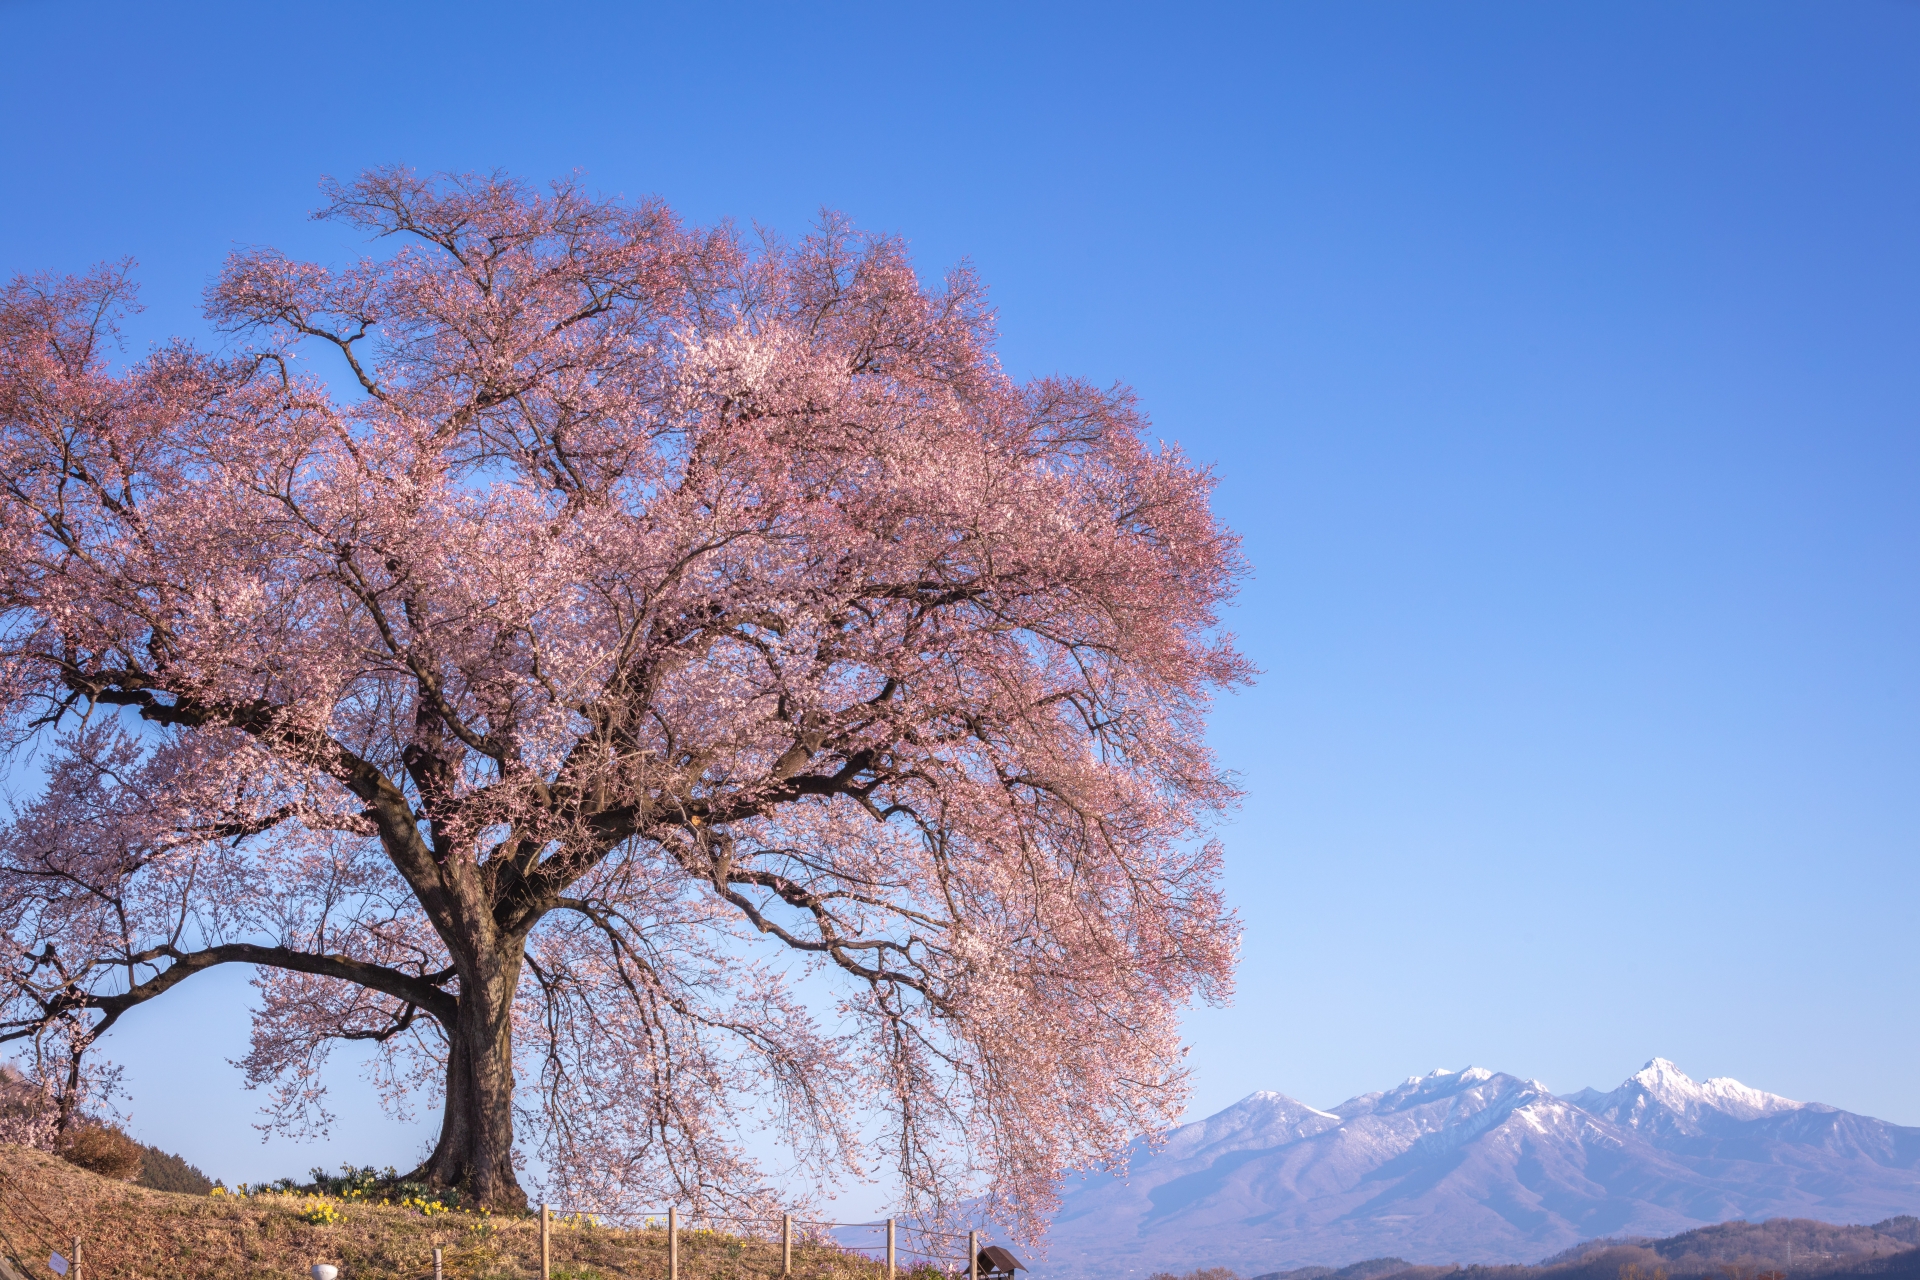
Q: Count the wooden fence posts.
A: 7